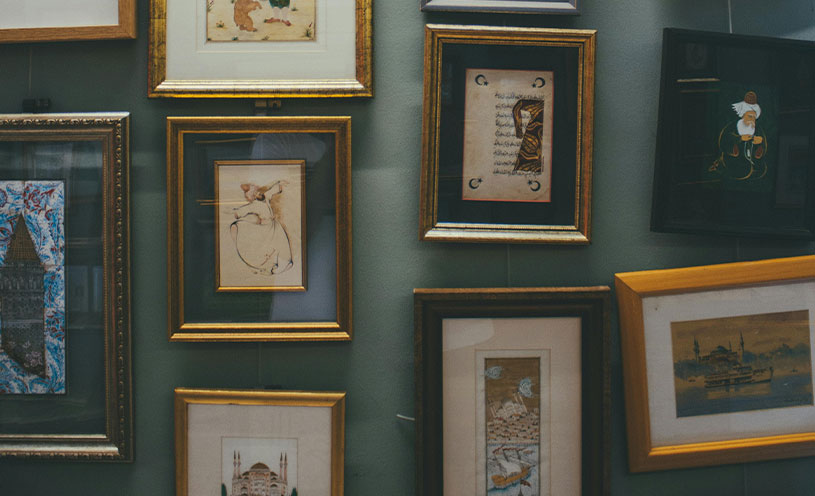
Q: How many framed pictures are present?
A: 10